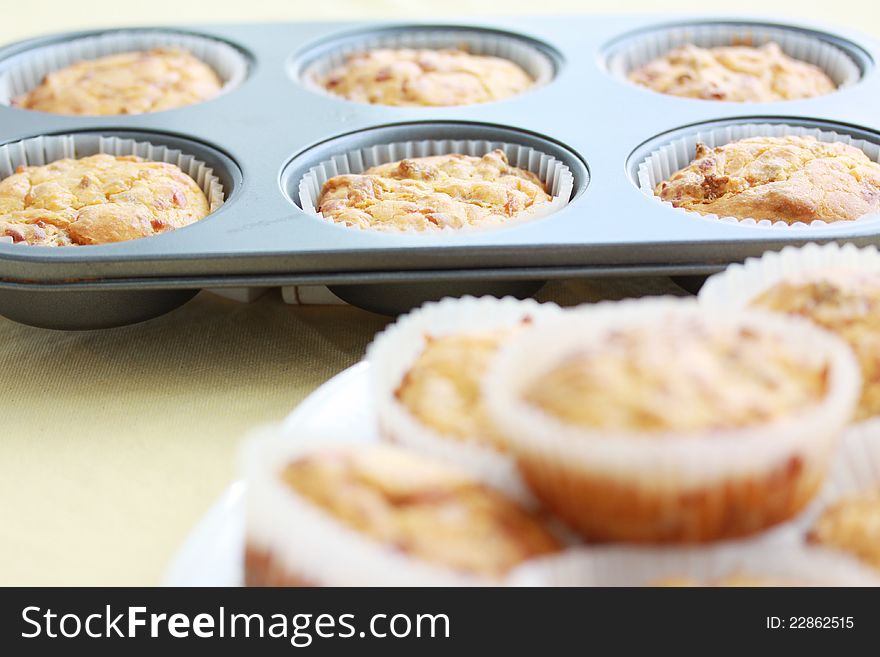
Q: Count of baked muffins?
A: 12